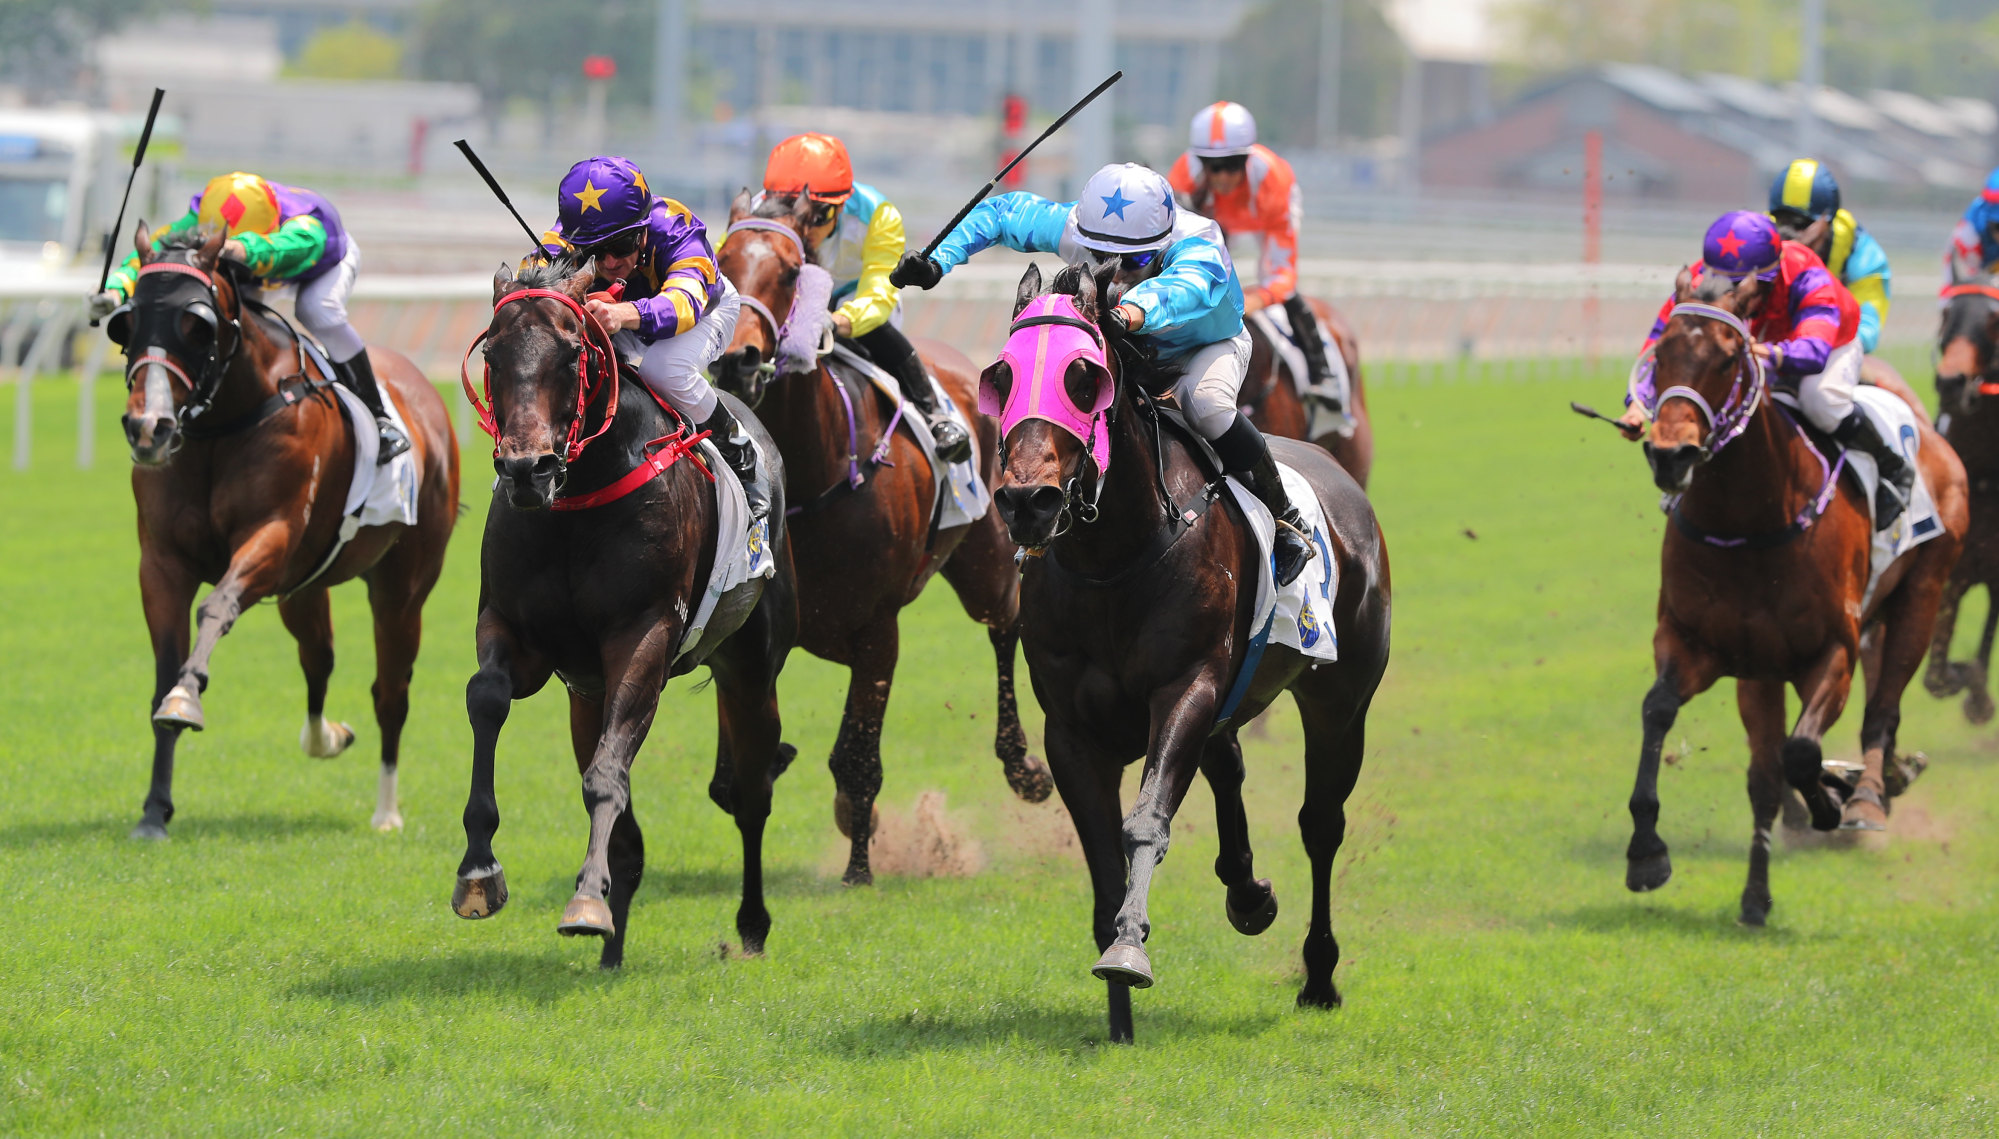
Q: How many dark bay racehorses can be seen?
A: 2